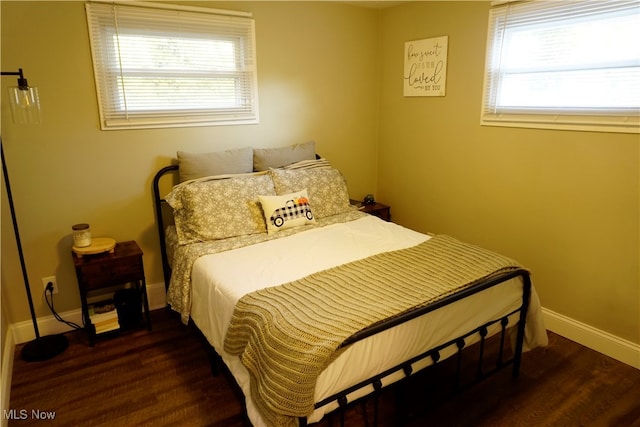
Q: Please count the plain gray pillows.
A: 2